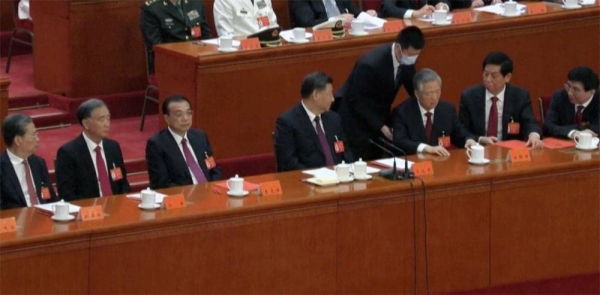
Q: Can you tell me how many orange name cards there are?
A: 11